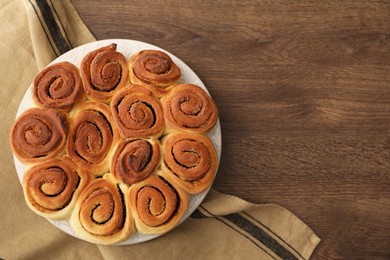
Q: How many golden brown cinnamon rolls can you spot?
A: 12